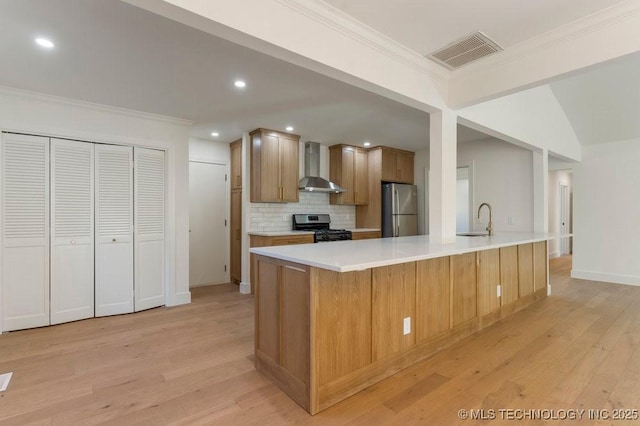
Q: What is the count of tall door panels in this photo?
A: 4